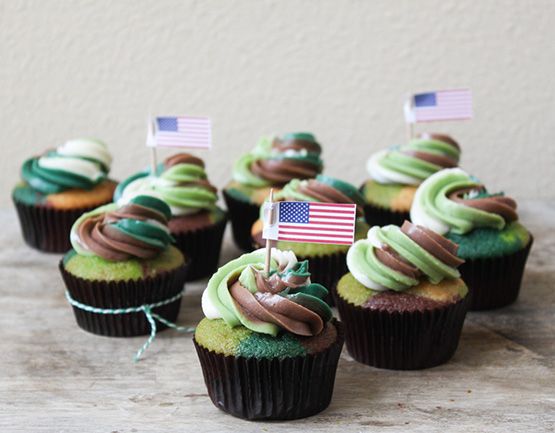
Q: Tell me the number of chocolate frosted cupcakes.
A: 8